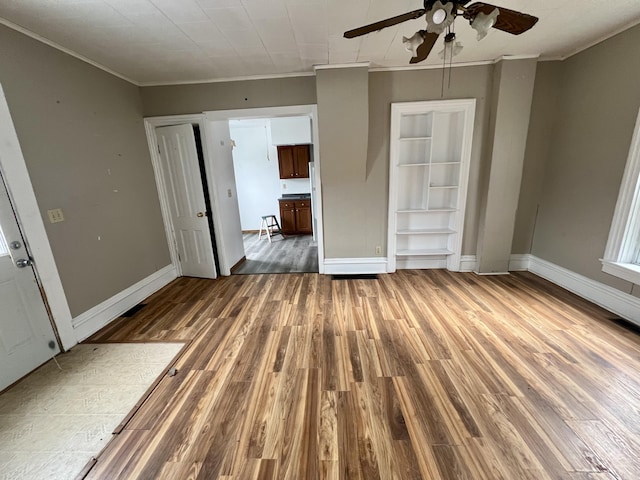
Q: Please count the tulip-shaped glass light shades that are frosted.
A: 4